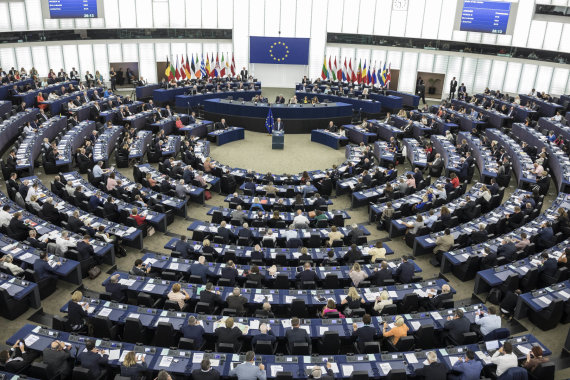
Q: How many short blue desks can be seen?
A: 2